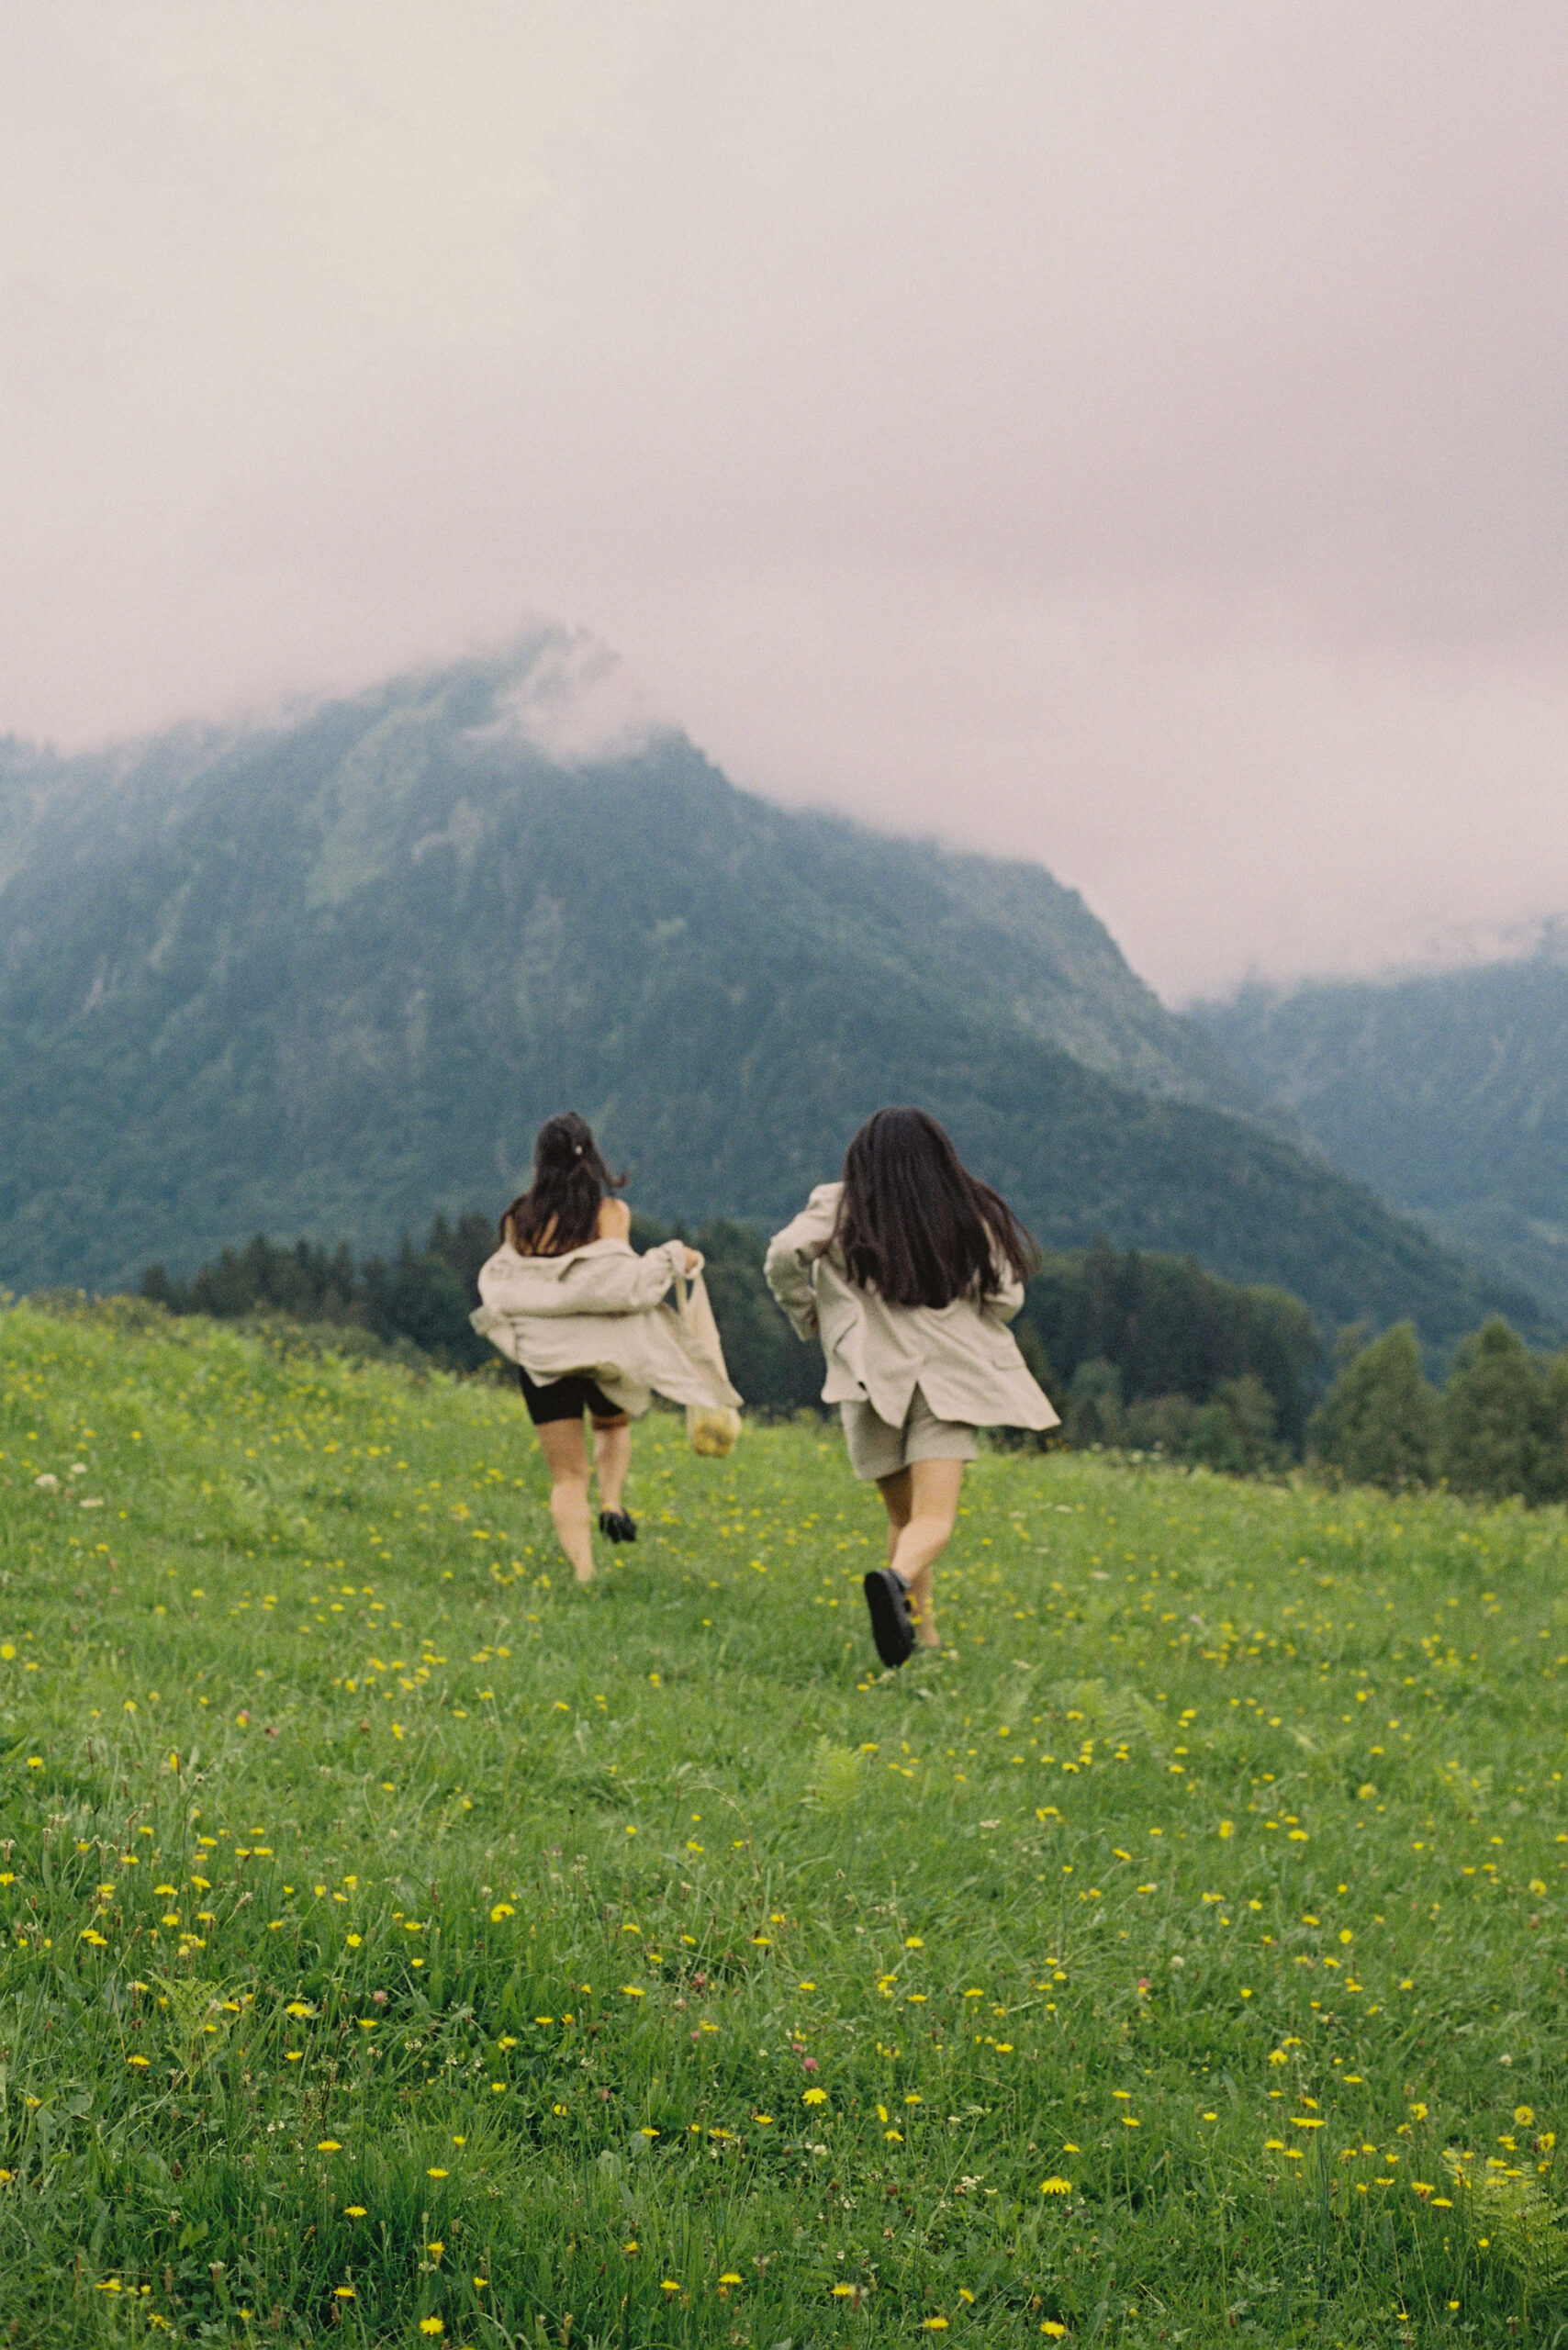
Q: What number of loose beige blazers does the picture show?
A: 2